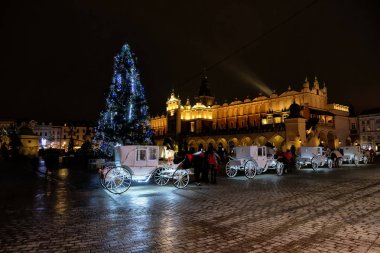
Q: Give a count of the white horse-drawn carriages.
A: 4